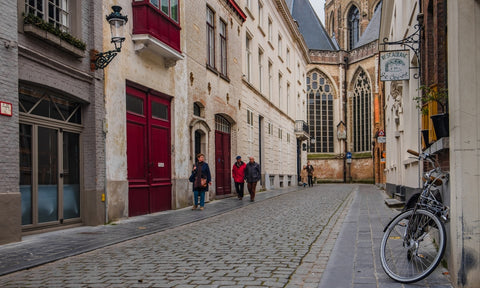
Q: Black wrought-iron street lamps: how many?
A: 1